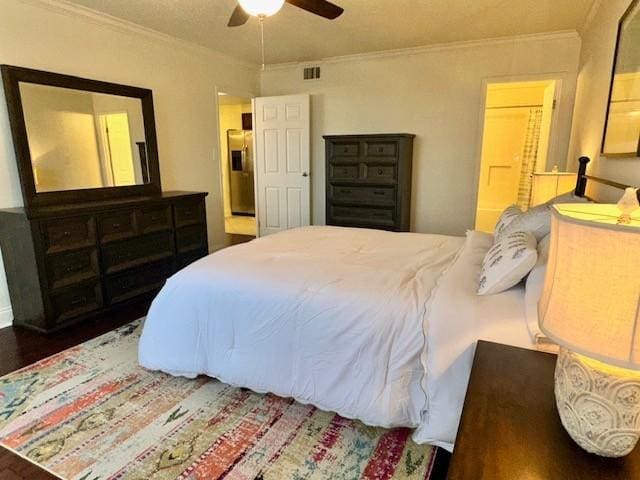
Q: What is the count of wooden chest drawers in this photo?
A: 2